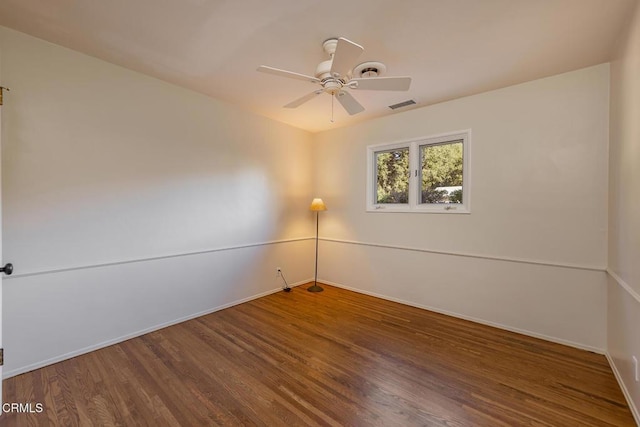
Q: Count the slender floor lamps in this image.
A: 1